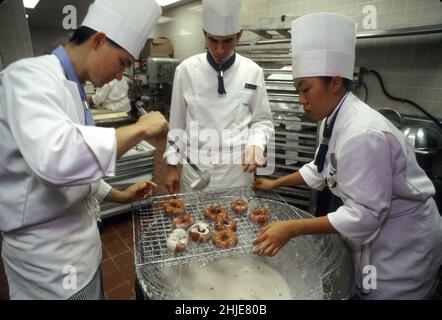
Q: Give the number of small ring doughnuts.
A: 9